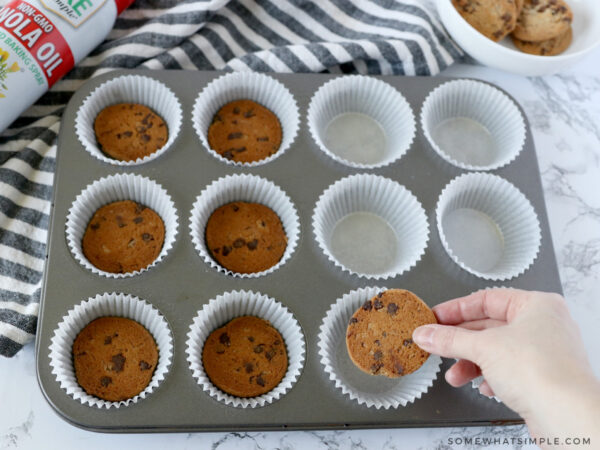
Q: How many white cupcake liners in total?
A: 12